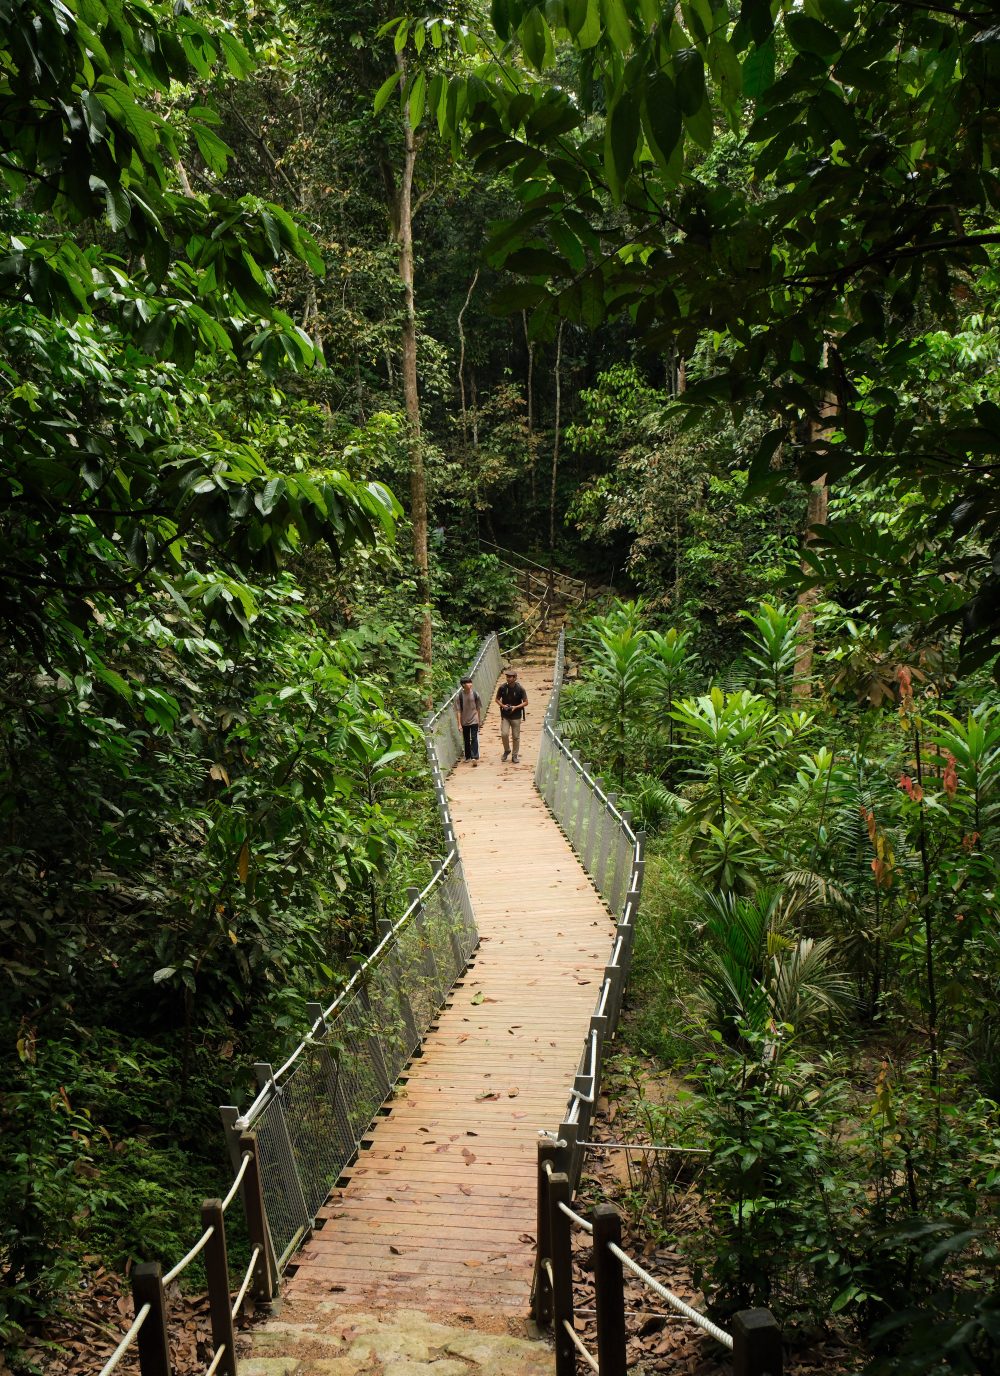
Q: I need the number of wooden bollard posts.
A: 7